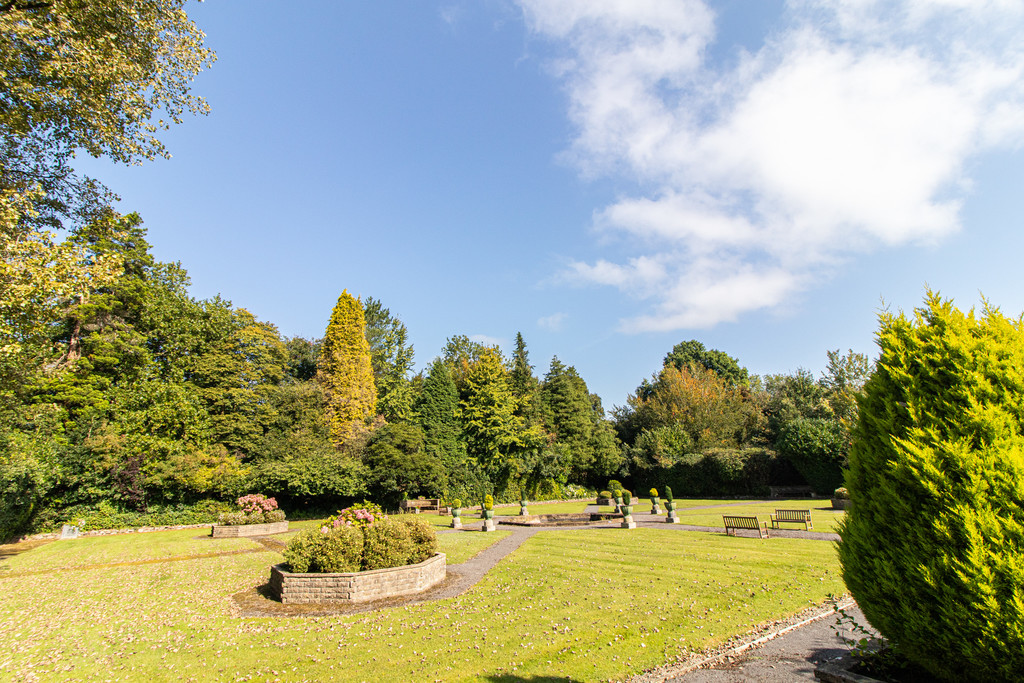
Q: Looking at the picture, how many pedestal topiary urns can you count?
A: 8